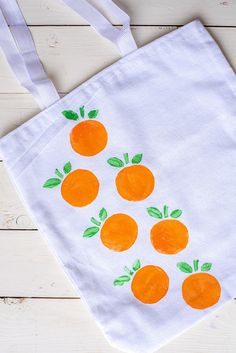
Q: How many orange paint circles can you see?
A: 7